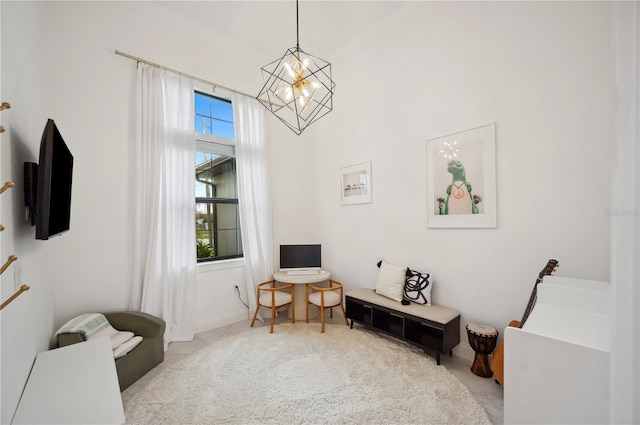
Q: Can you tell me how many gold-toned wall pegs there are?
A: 6